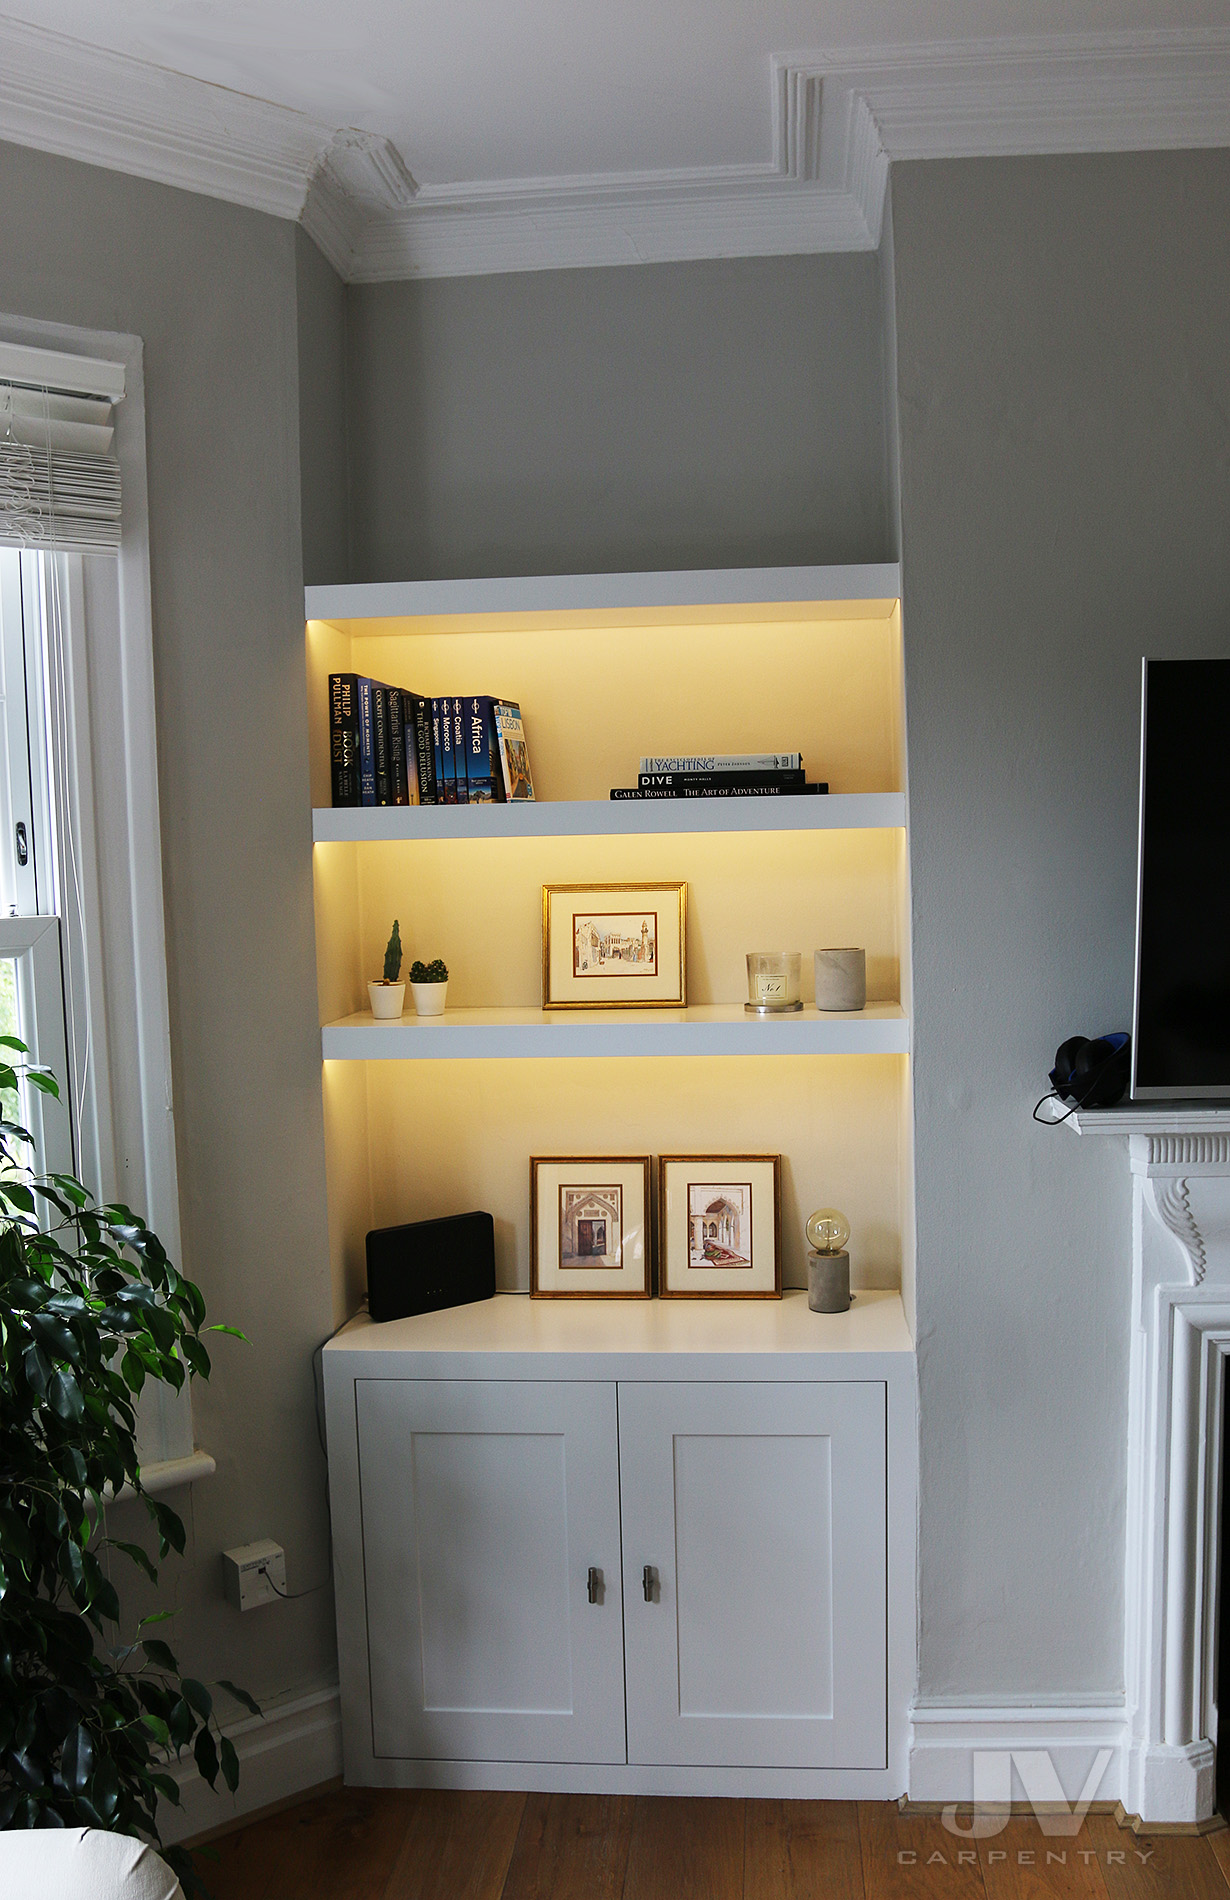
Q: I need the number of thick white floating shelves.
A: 3